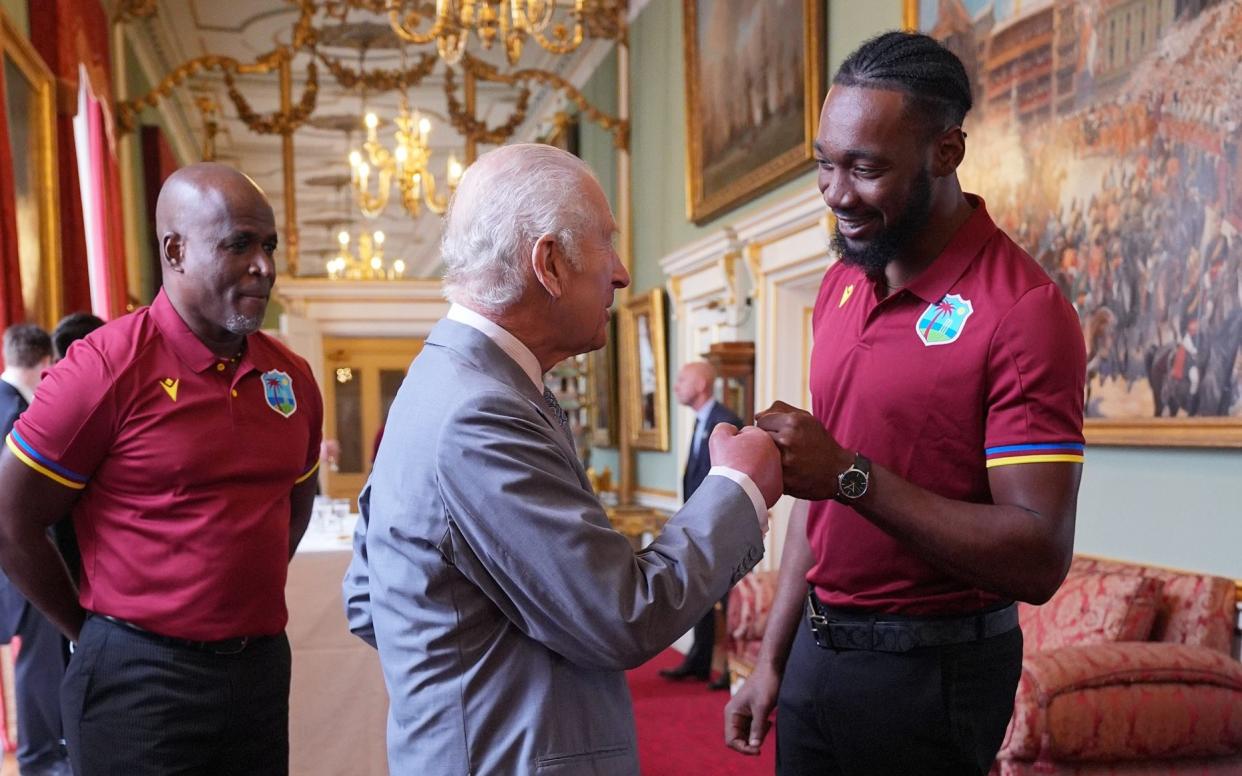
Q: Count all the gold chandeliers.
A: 3